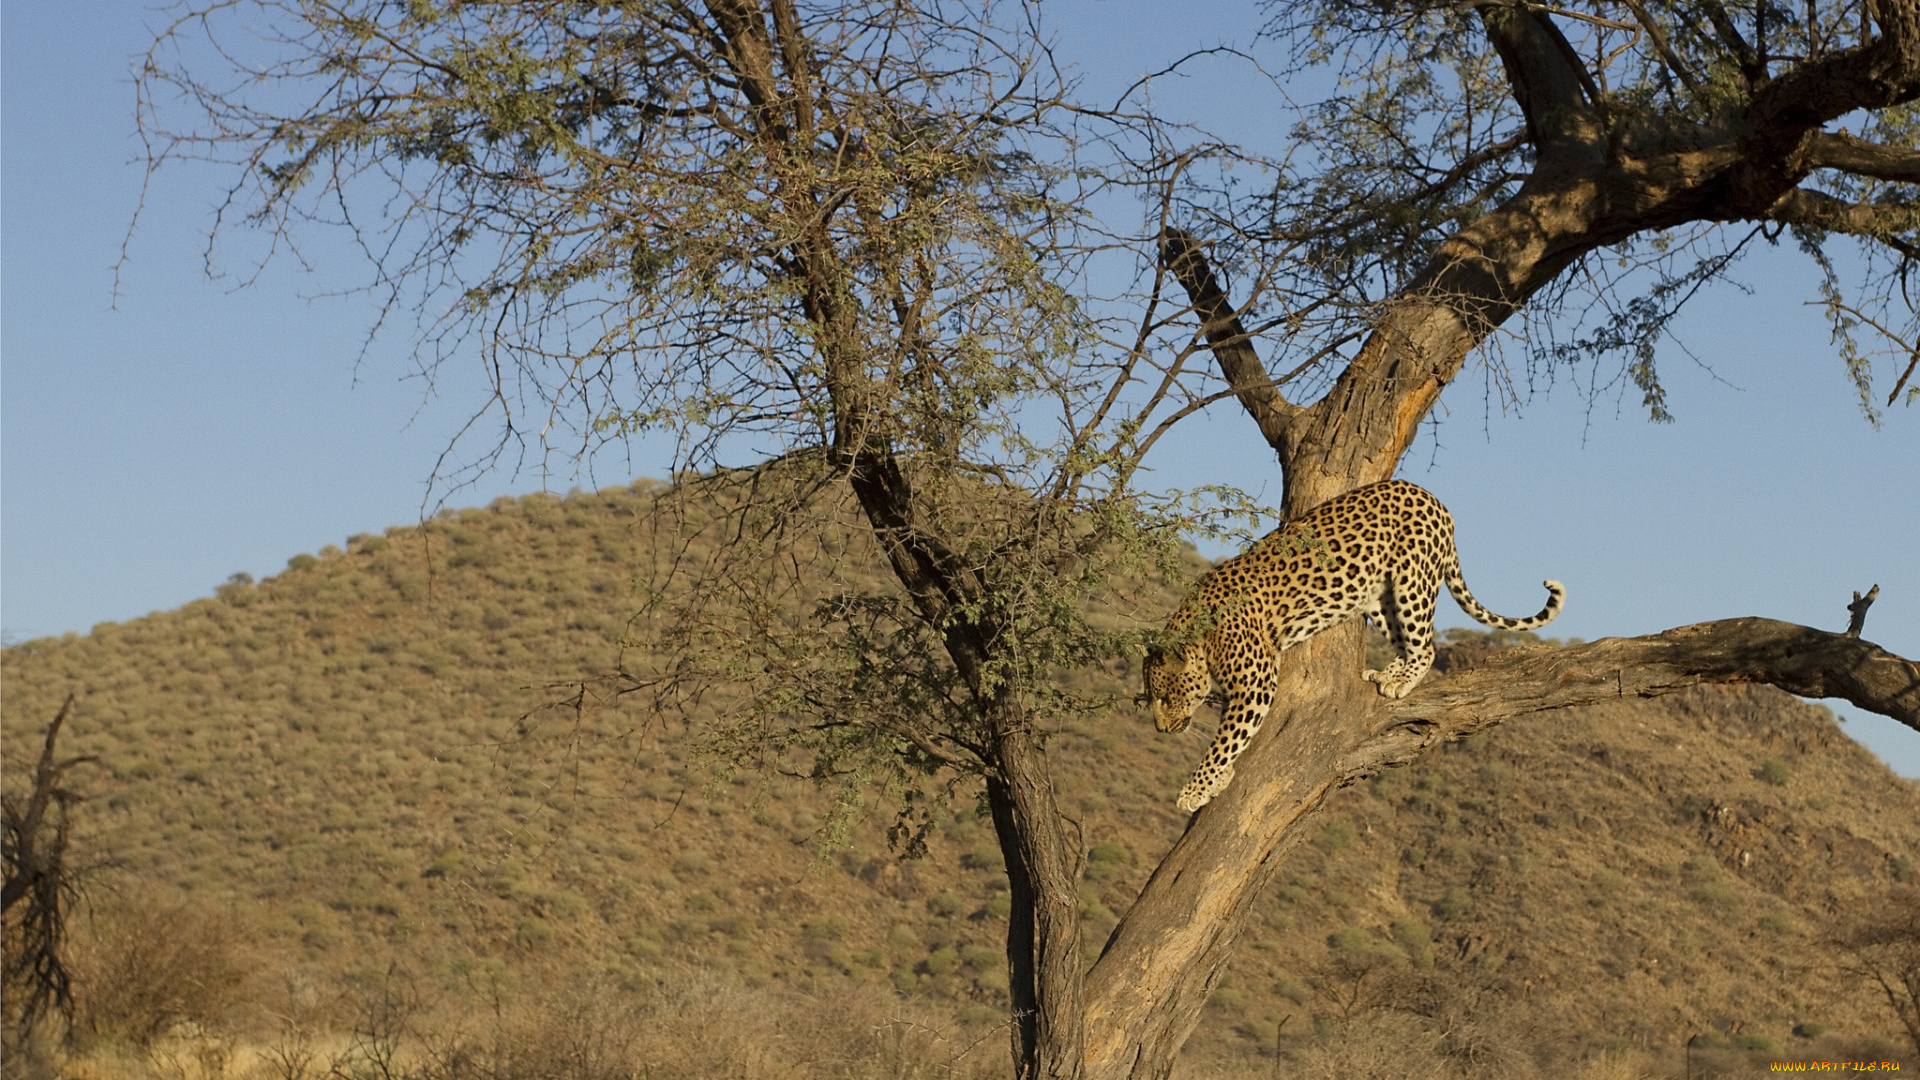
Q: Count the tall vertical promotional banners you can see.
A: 0